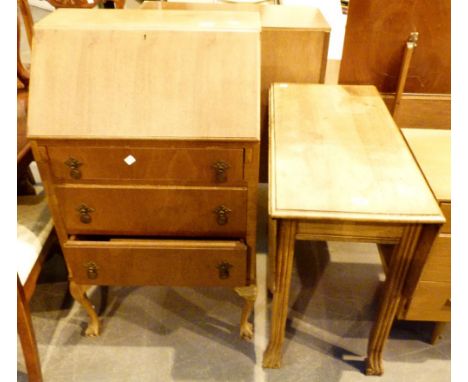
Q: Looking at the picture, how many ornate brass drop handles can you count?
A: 6